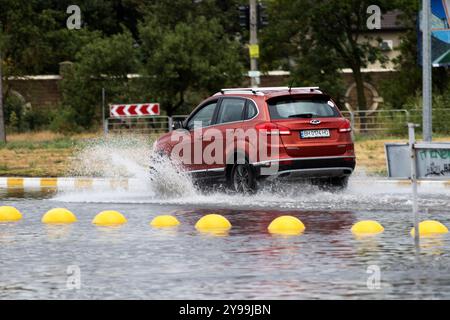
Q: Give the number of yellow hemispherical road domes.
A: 8